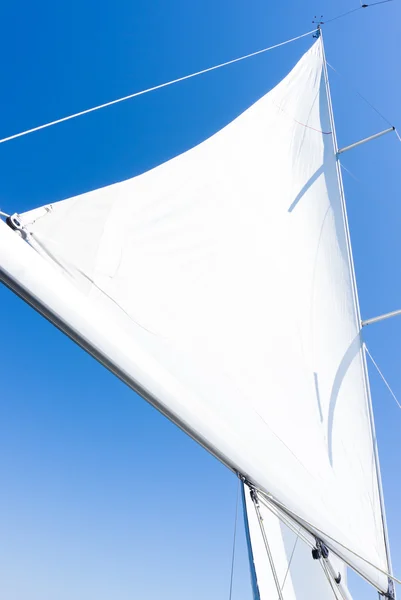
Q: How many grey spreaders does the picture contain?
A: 2